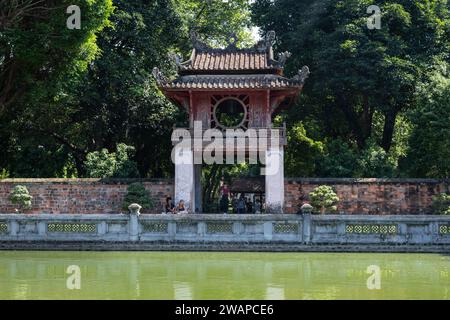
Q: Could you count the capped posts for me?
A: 2